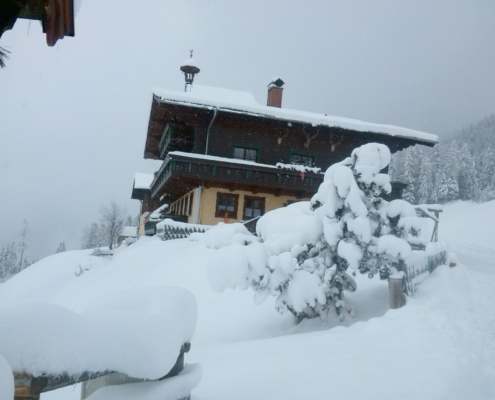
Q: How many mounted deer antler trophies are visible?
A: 3